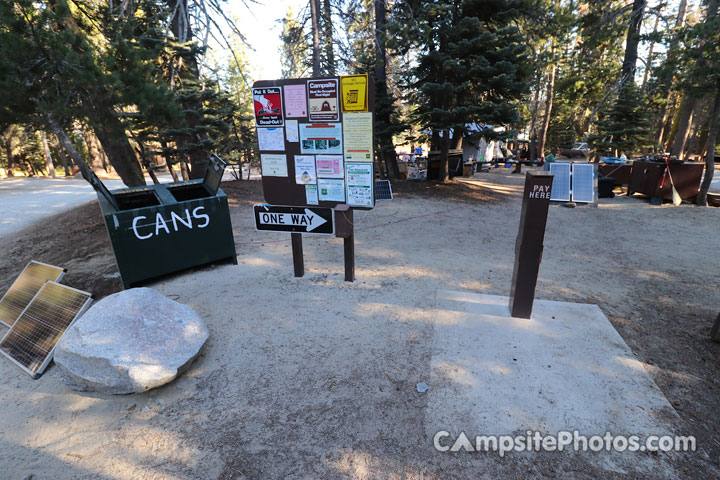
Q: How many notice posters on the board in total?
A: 14